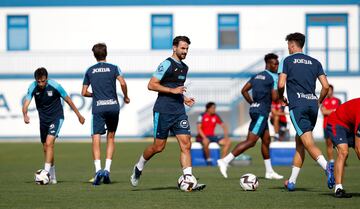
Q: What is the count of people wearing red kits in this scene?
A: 4